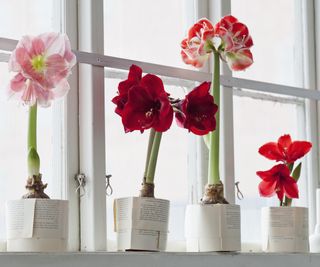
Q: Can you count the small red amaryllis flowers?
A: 2